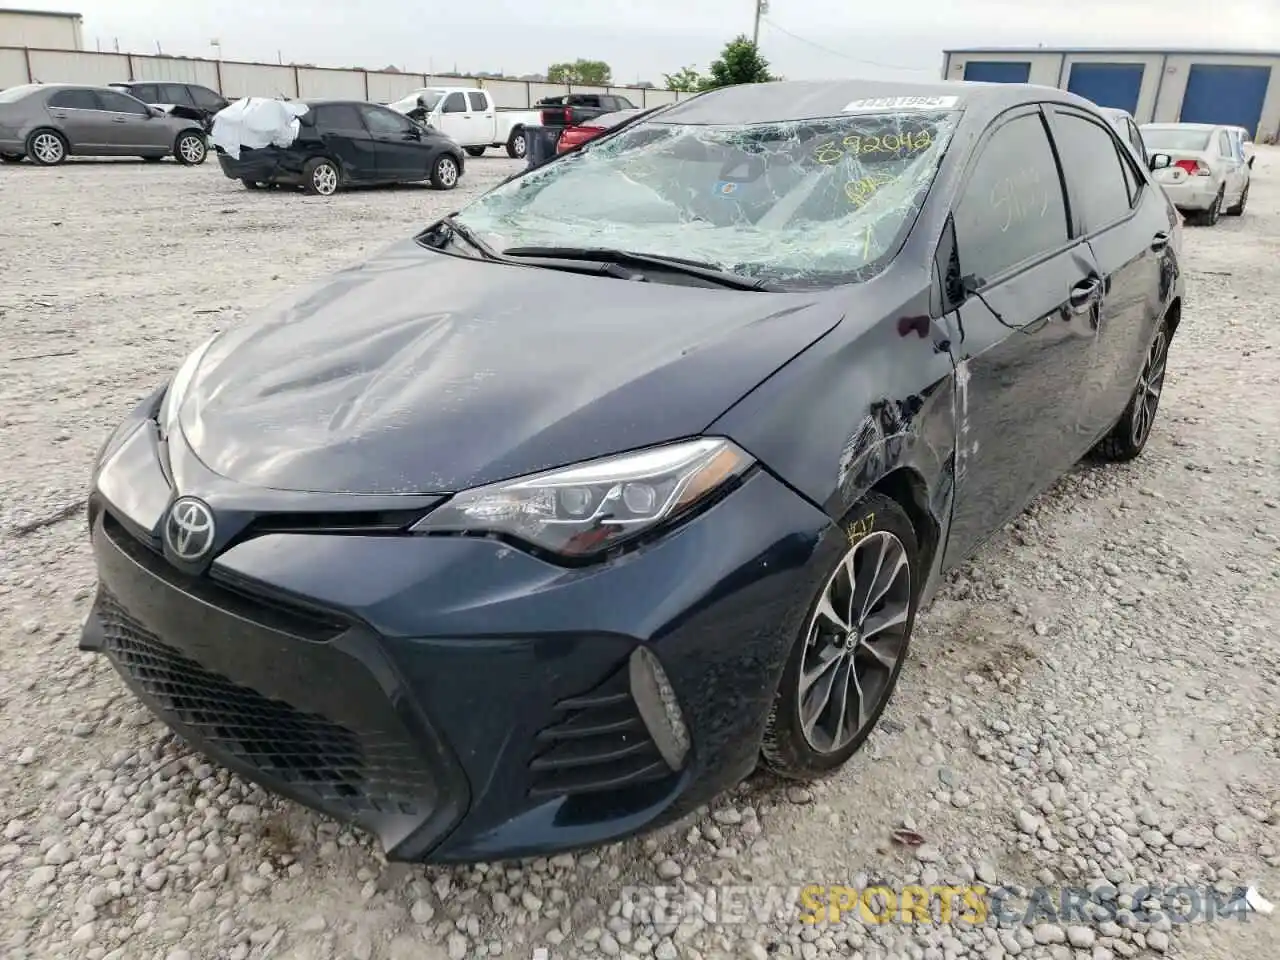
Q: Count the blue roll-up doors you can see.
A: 3